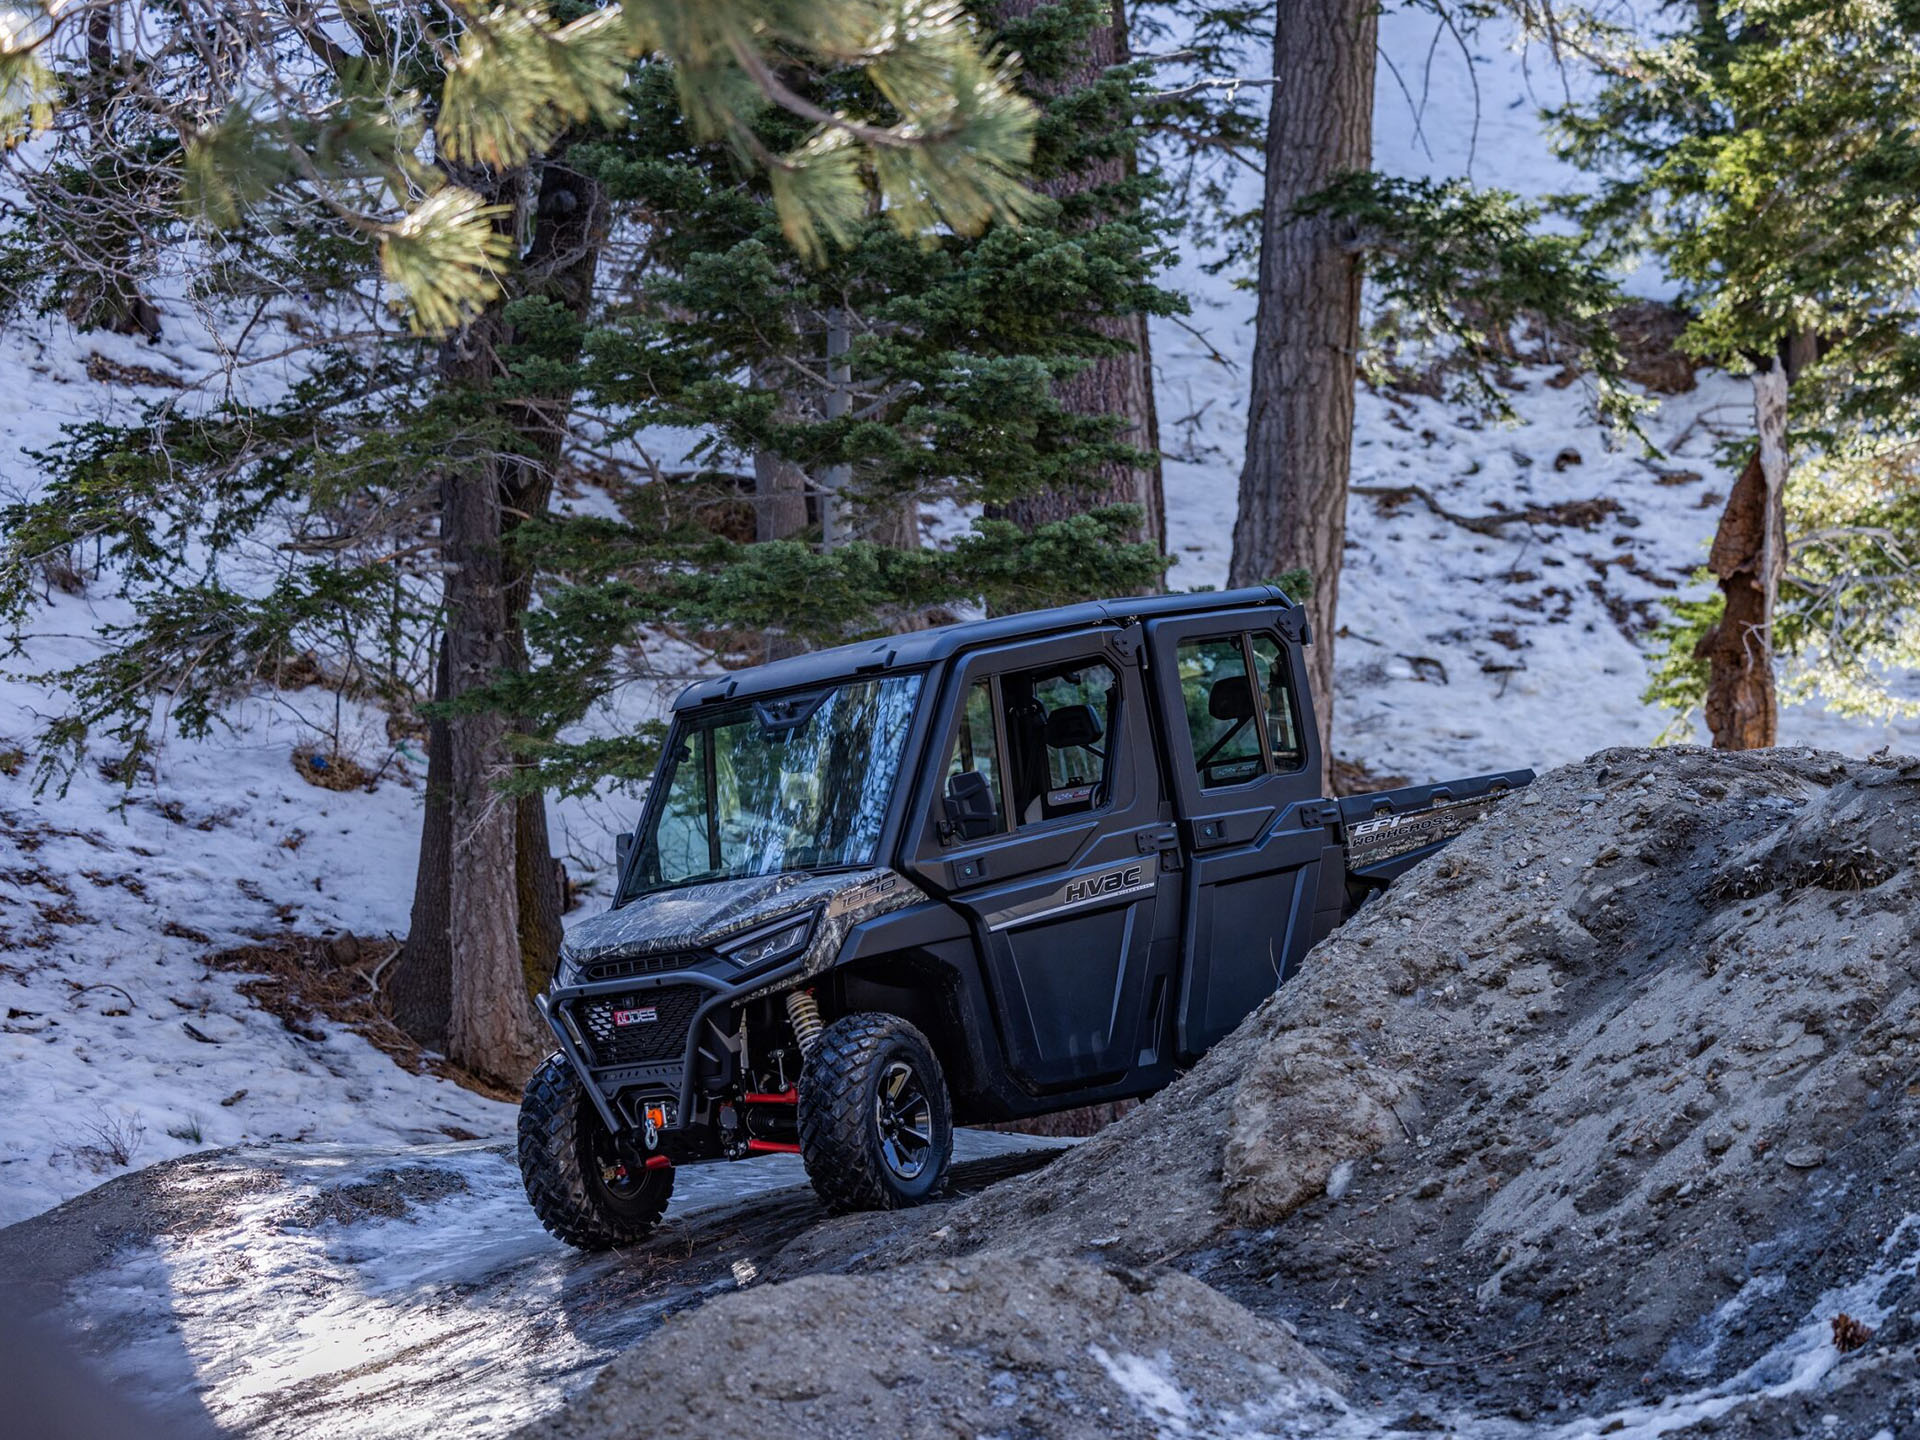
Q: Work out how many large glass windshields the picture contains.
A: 1